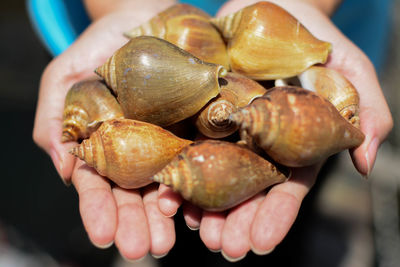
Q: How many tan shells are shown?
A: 9